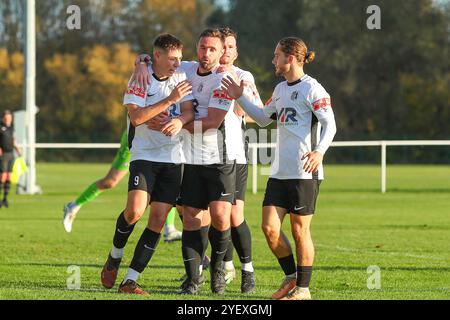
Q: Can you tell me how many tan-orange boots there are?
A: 2